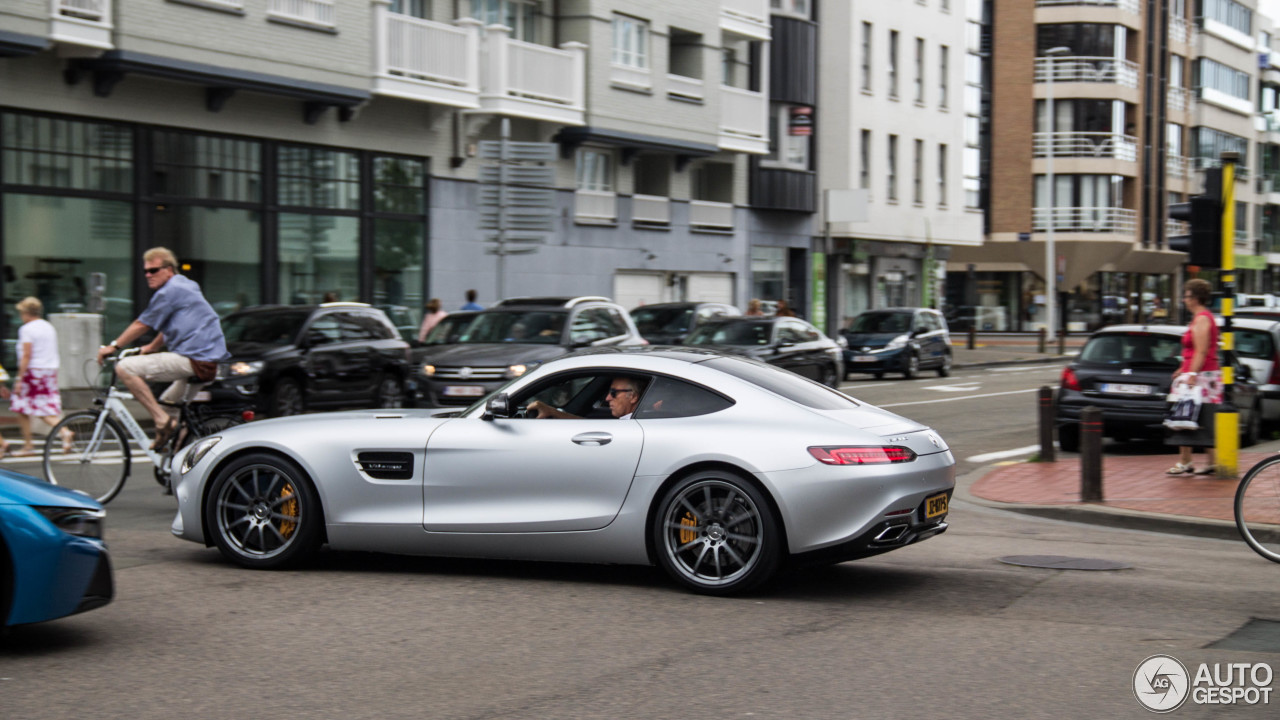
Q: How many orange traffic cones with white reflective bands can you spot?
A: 0